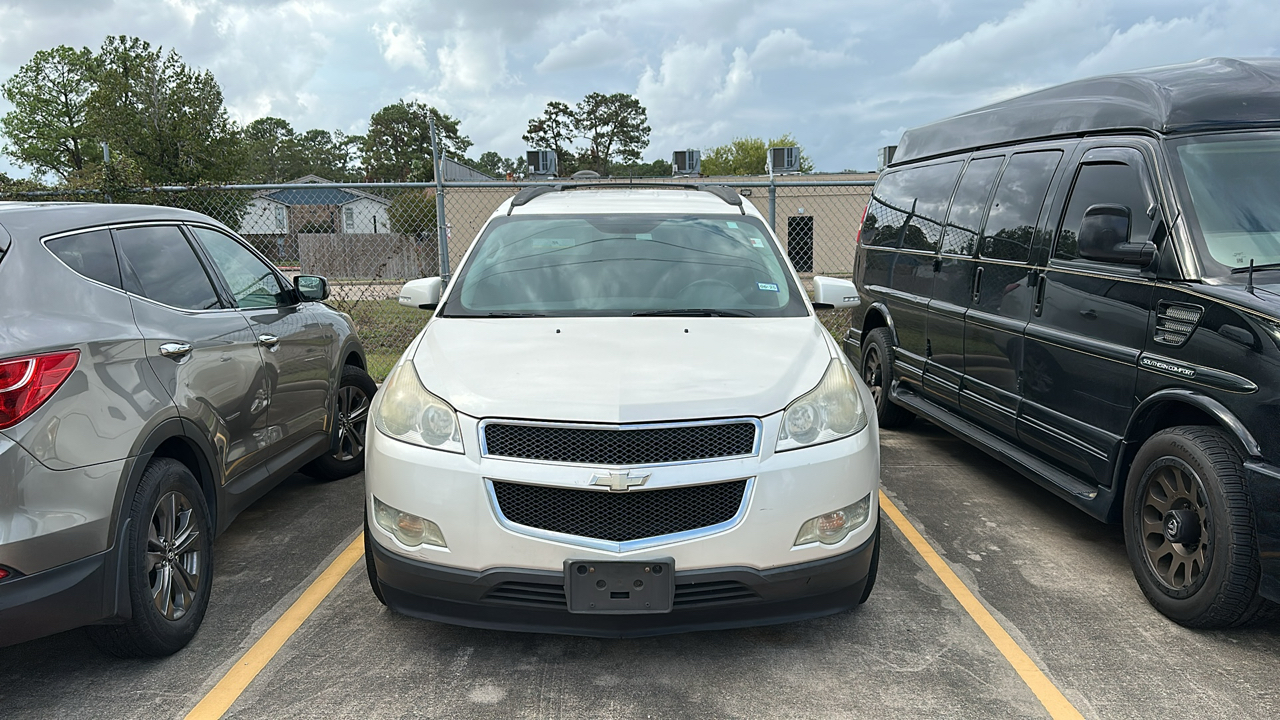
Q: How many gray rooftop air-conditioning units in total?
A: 4